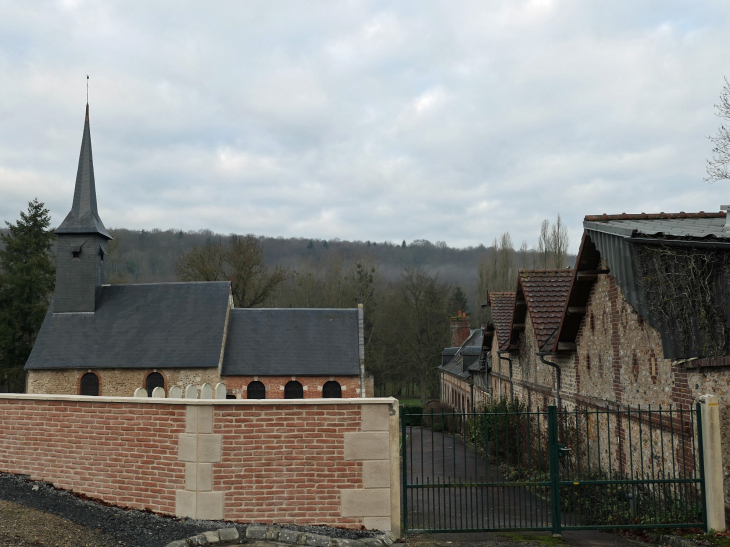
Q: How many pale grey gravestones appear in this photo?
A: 6